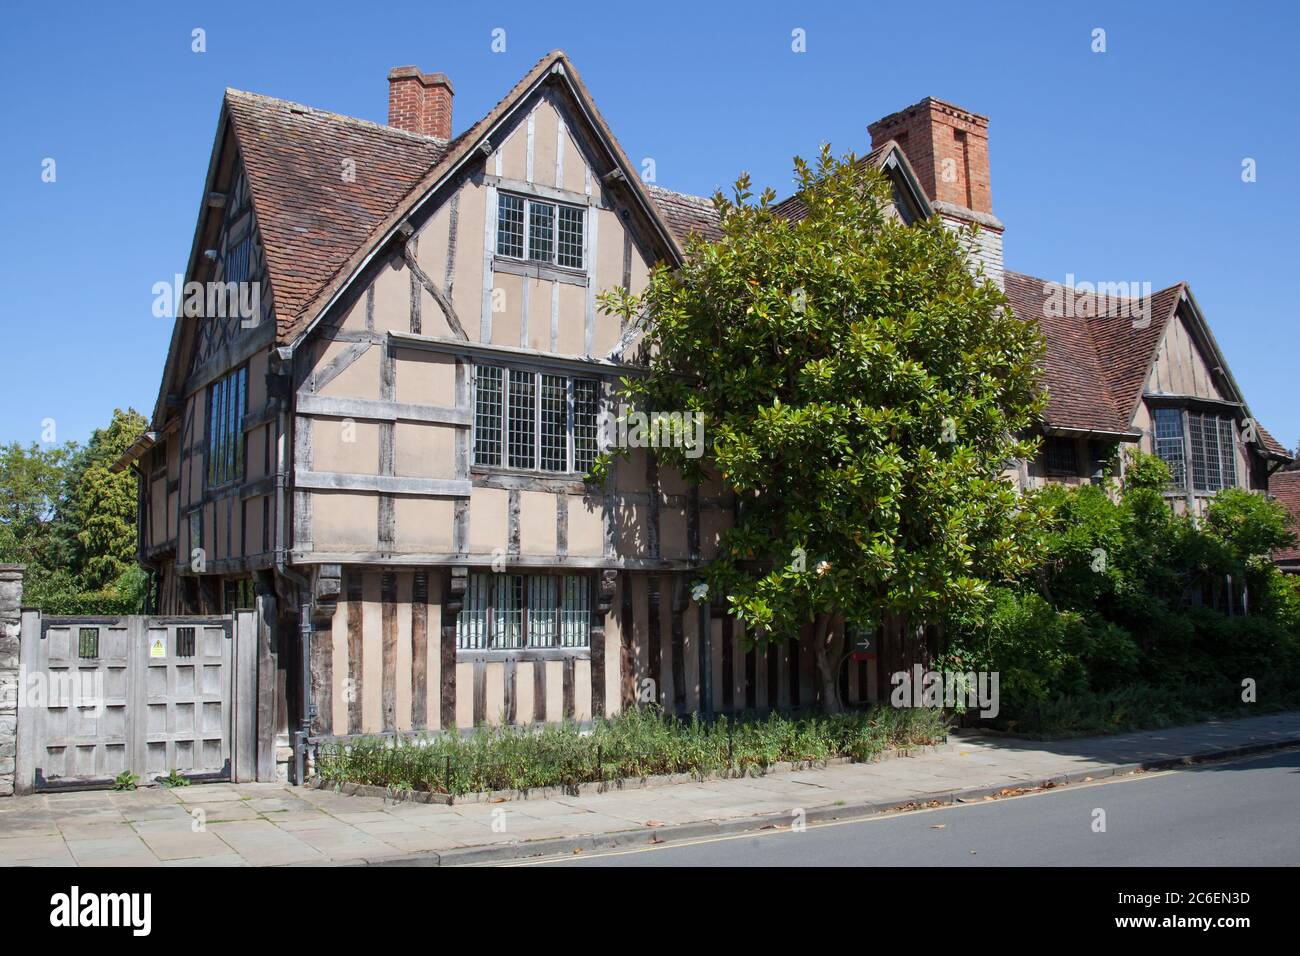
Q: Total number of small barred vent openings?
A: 2